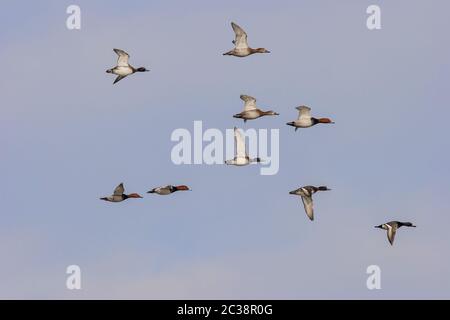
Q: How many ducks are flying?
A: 9